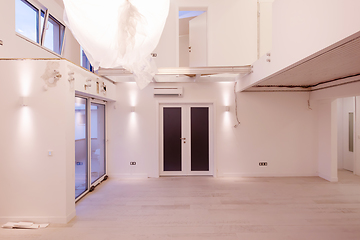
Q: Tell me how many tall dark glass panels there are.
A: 2